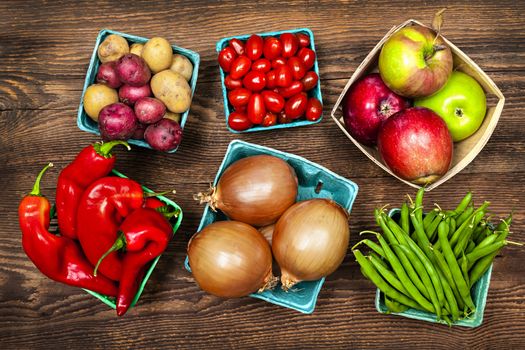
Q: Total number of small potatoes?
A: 14